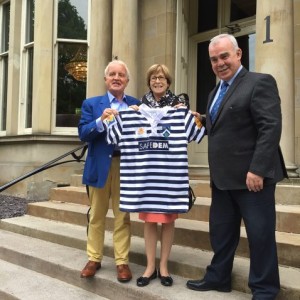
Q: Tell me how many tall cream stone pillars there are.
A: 3